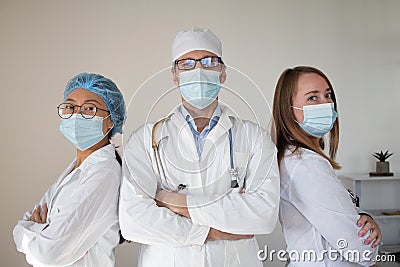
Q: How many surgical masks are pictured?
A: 3